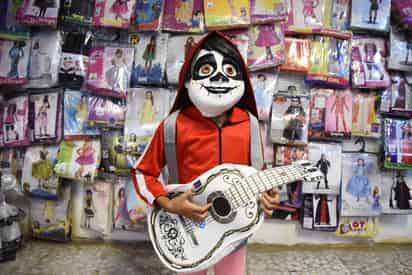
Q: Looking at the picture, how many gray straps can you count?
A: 2